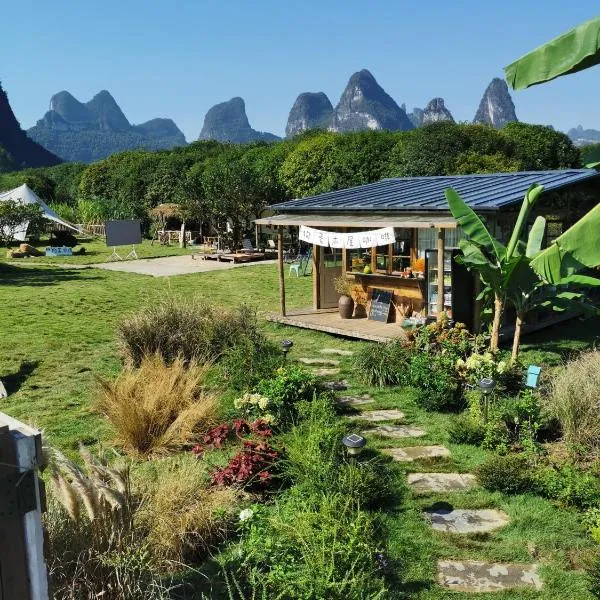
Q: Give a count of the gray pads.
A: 11